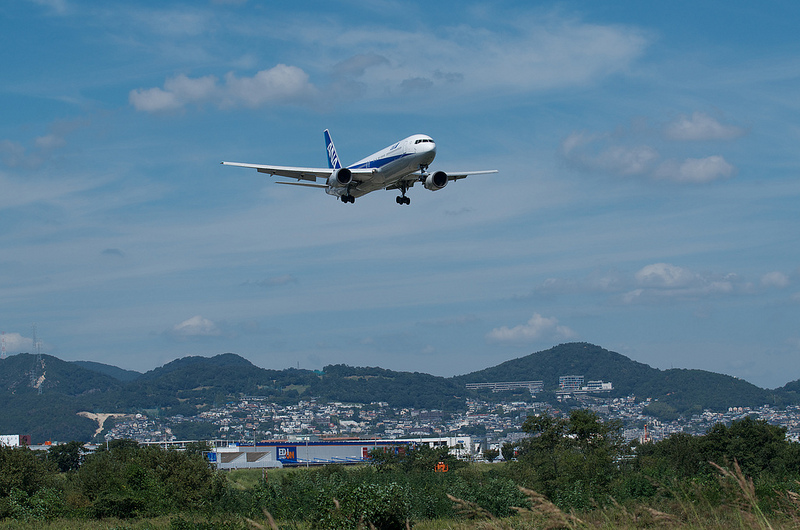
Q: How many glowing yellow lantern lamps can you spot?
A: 0